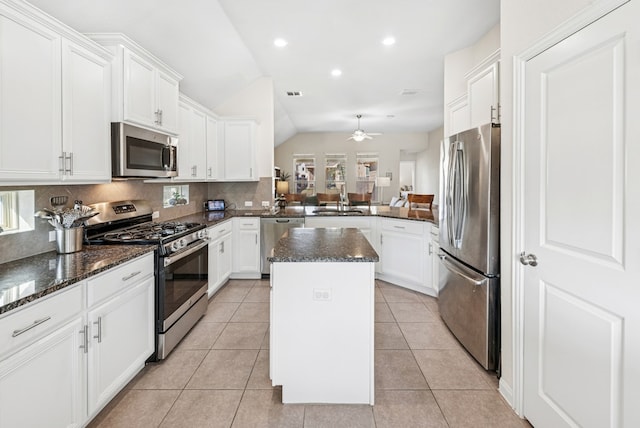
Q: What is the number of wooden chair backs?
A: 4